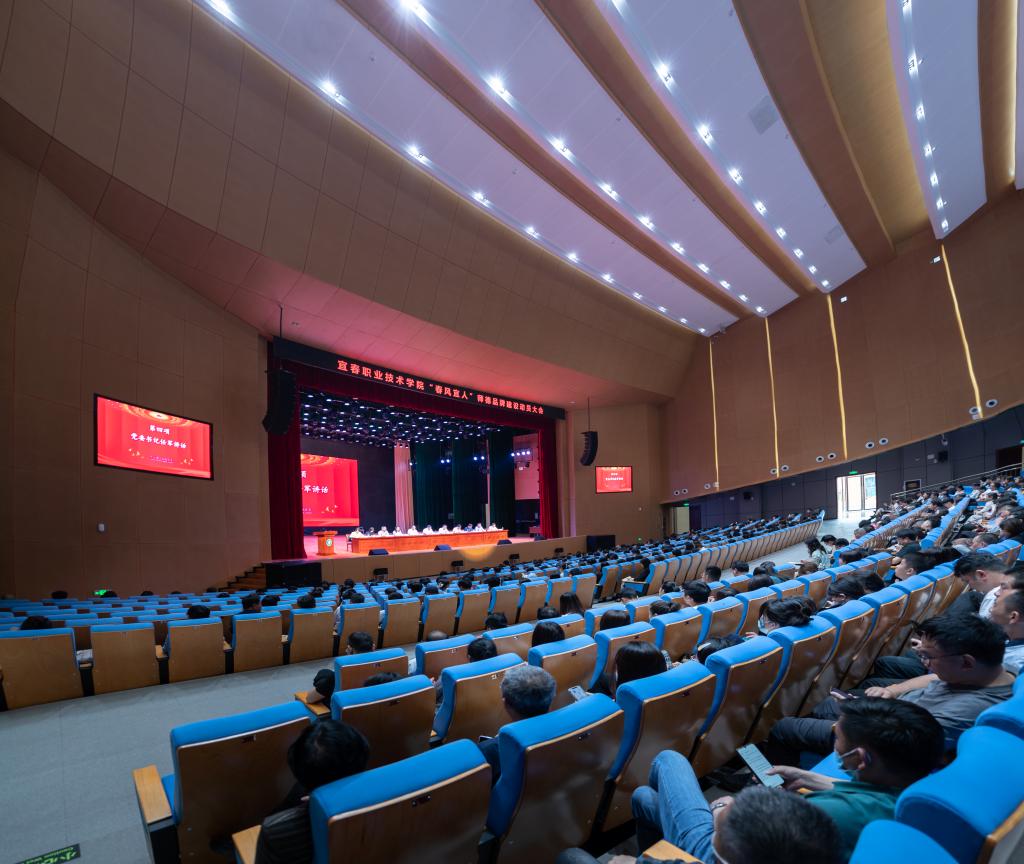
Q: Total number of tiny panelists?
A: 12